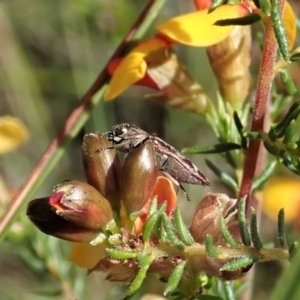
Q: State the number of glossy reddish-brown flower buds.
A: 4